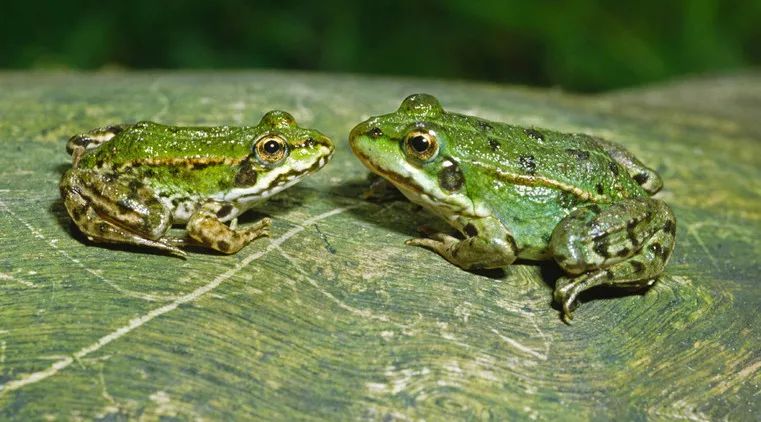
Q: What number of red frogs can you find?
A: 0